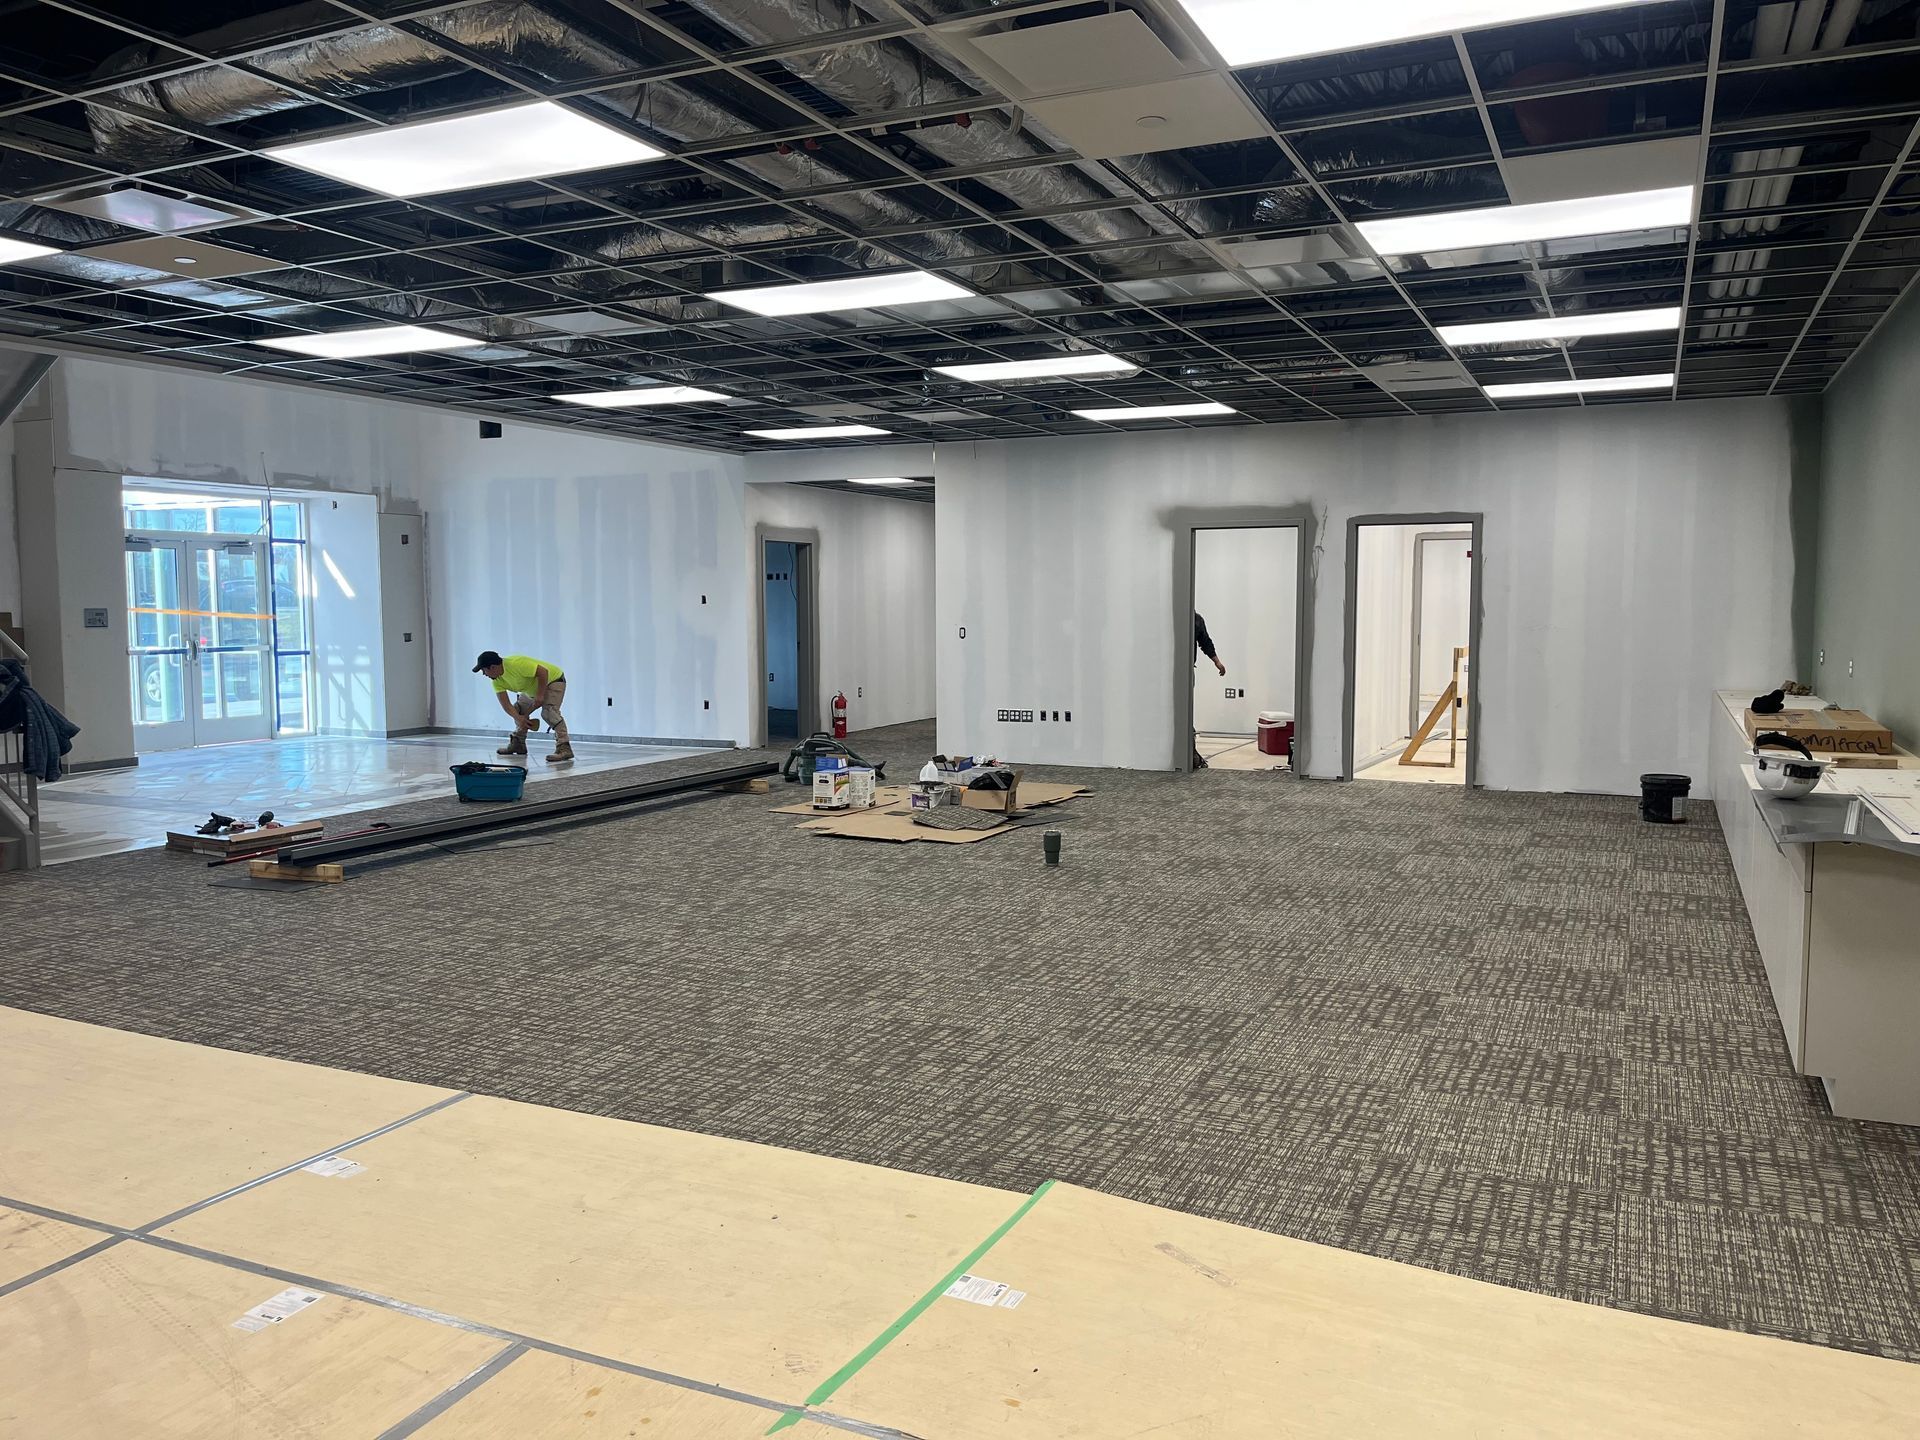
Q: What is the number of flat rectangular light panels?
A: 13